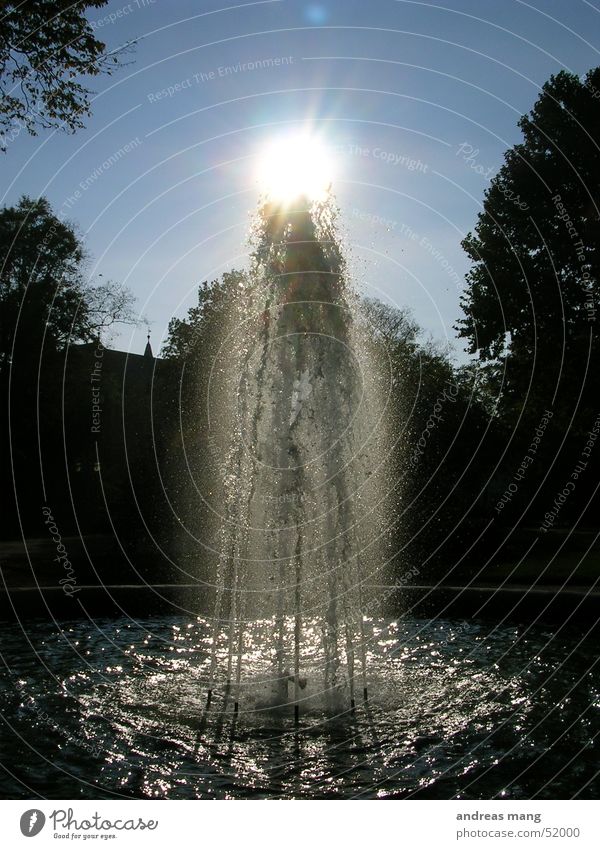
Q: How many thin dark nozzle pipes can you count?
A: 5